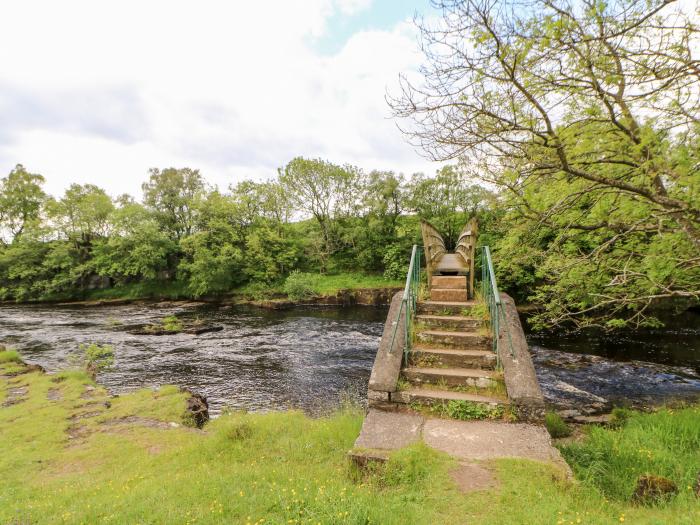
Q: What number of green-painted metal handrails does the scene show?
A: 2